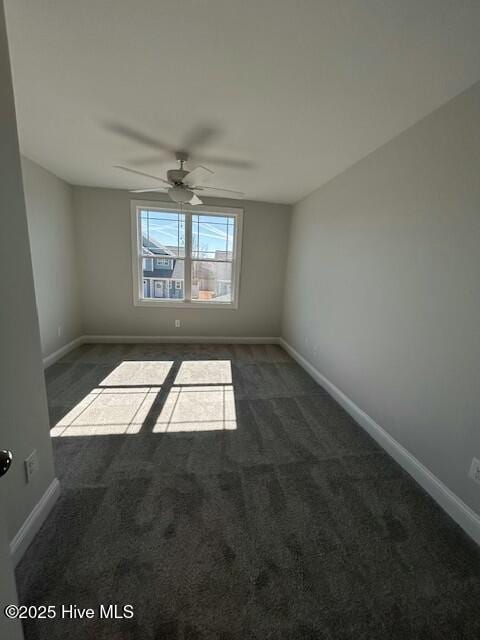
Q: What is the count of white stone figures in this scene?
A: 0